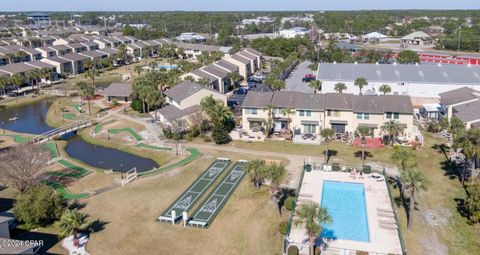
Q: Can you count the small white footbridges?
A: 2